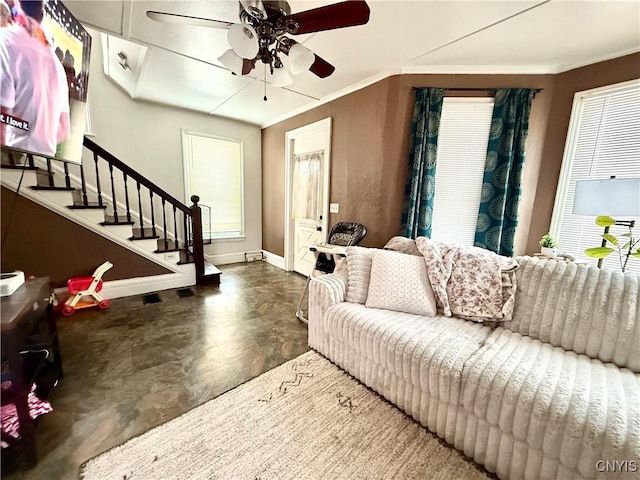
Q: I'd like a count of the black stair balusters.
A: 13